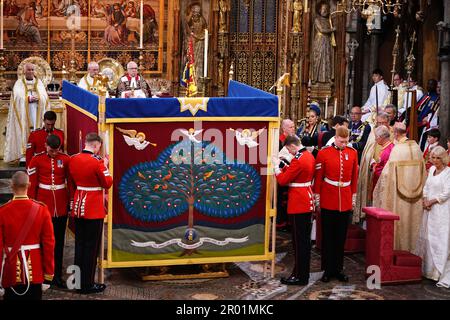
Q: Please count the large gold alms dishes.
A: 2